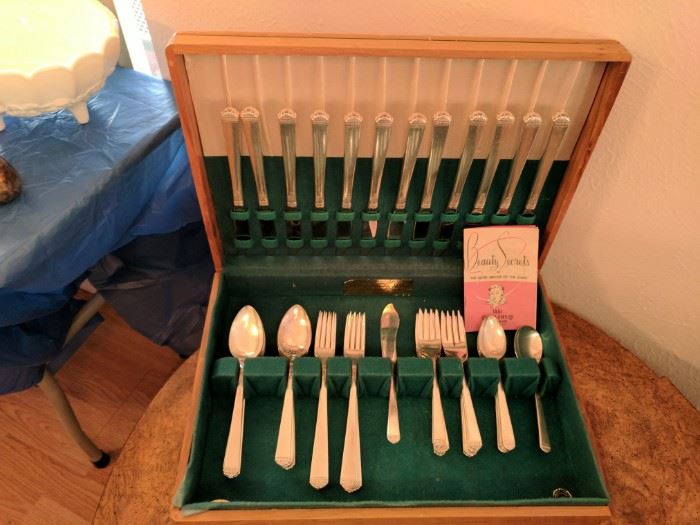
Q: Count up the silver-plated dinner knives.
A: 12